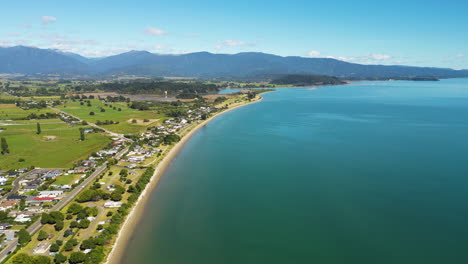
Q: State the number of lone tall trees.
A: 3